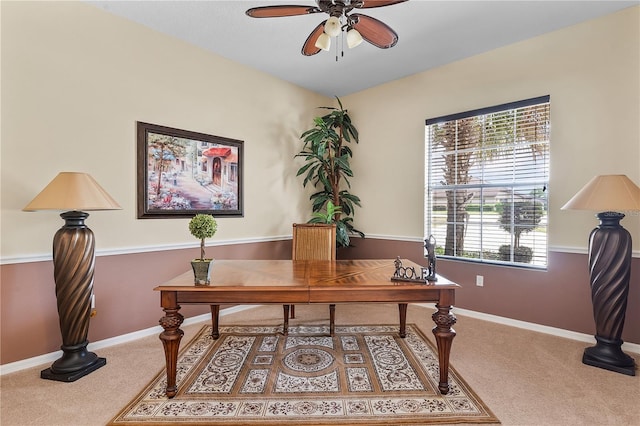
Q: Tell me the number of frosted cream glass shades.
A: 3